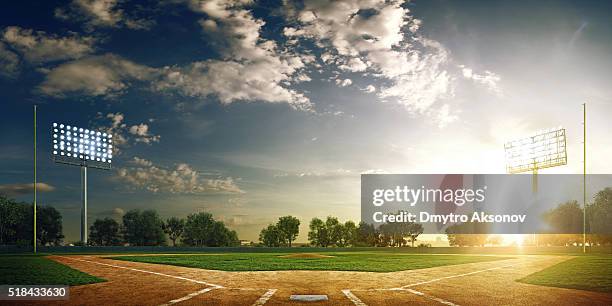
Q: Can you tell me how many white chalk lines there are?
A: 6